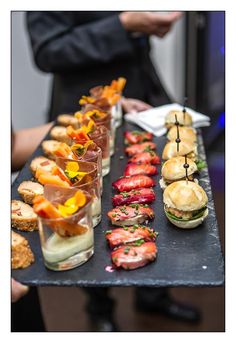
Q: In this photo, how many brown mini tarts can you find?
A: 7